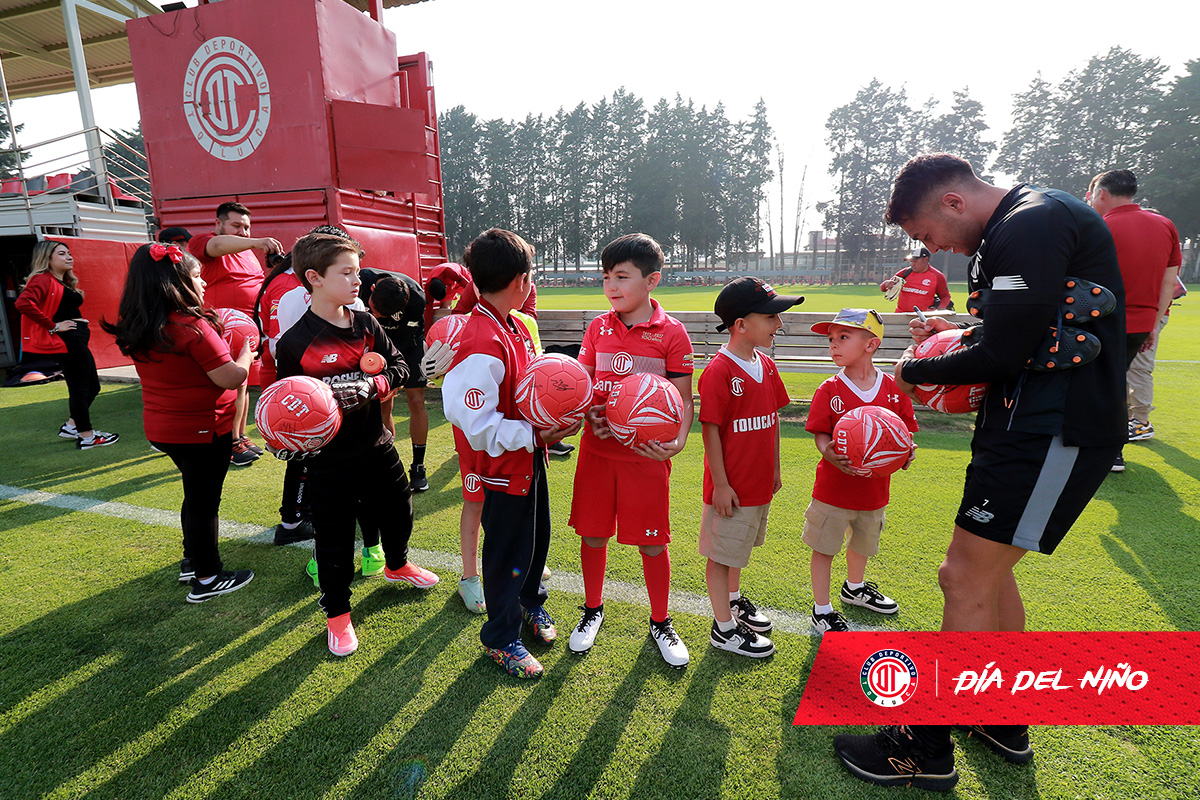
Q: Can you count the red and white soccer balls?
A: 7